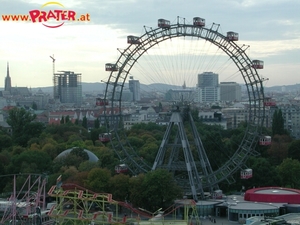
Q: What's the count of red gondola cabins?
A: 13